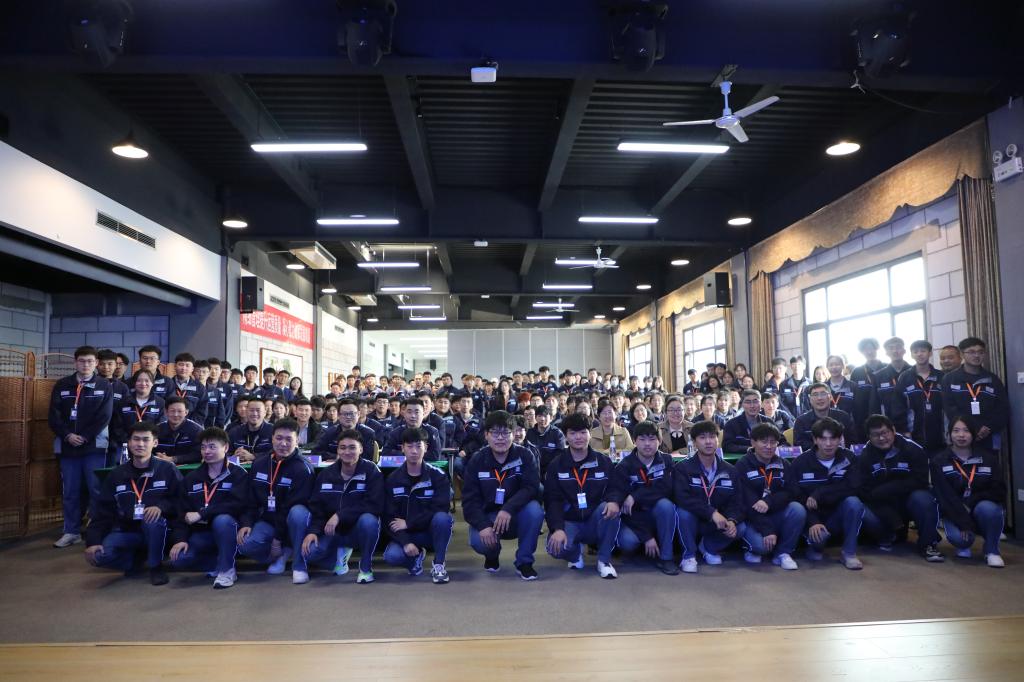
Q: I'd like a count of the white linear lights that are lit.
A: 12